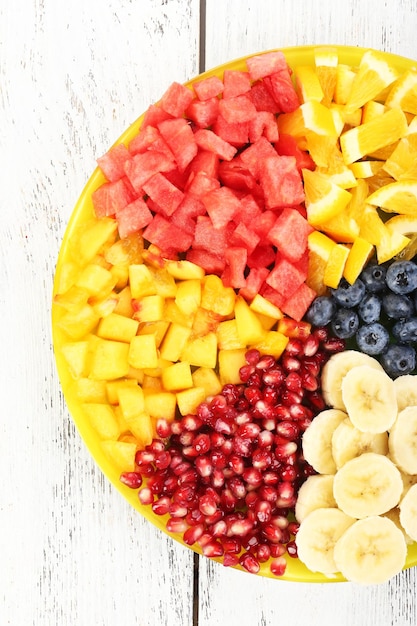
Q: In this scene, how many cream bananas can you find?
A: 11